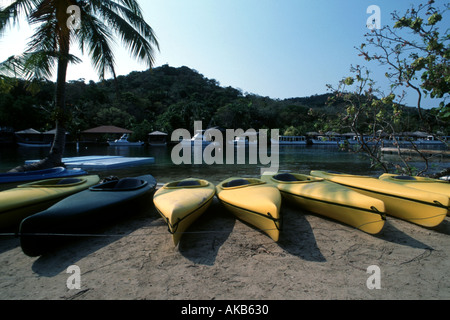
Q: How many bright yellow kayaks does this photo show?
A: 6